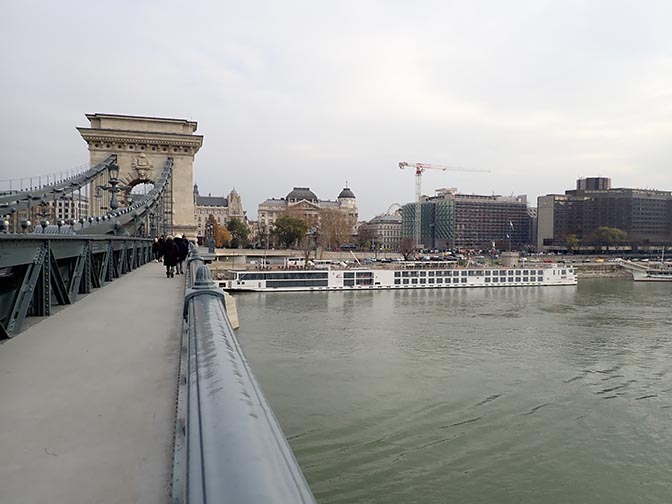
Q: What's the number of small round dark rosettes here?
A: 9